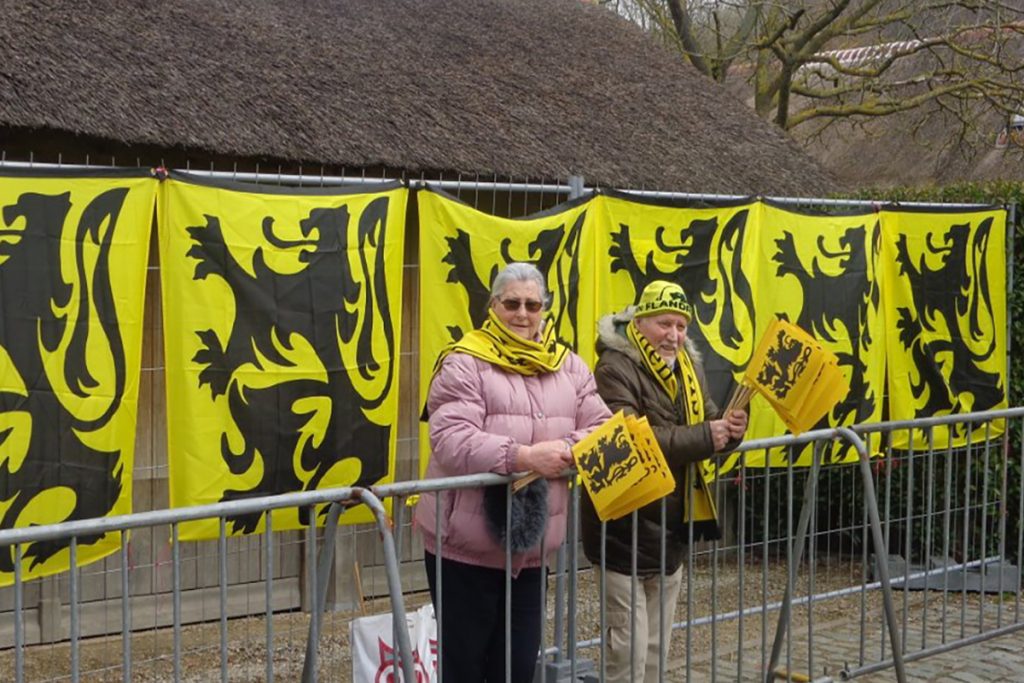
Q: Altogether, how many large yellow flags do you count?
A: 6